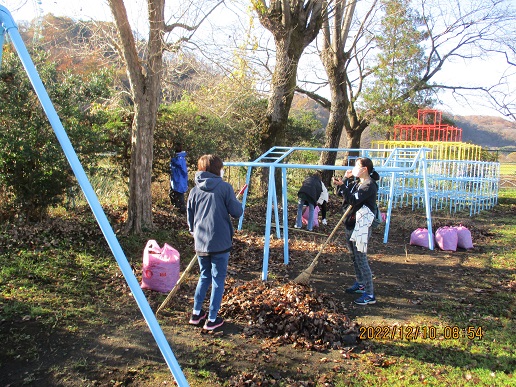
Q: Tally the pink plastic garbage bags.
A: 5